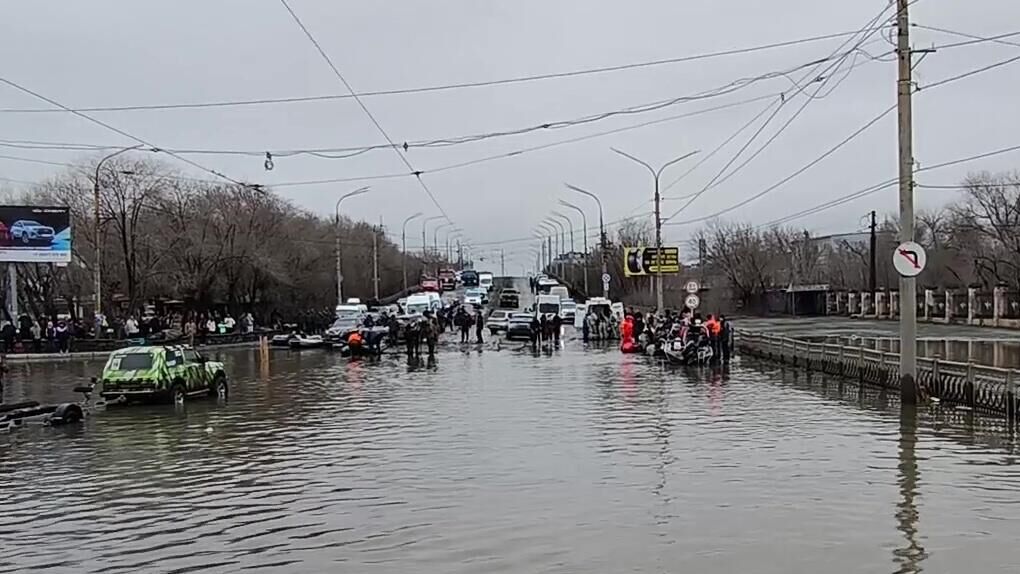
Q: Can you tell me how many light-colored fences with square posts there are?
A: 1